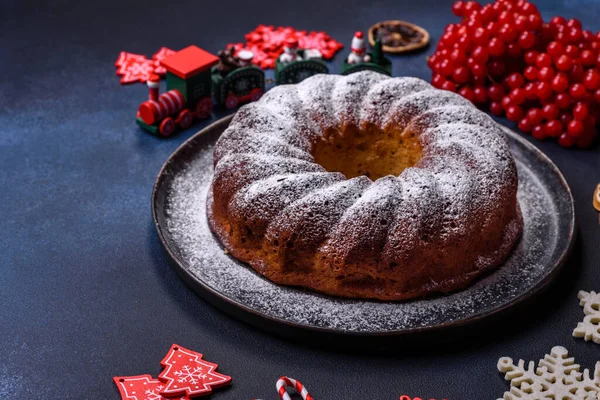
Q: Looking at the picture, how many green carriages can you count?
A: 3